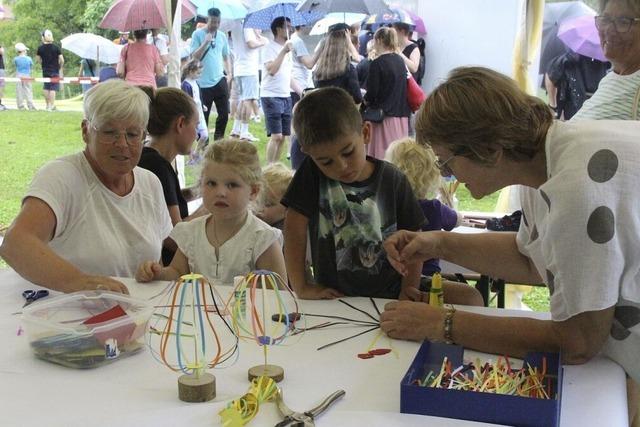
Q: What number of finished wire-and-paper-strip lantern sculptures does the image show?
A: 2